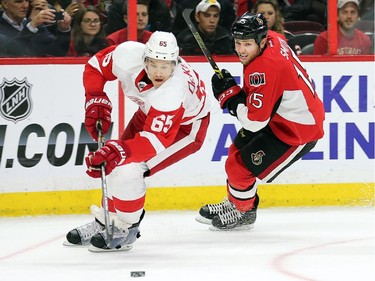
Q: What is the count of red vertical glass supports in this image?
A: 2